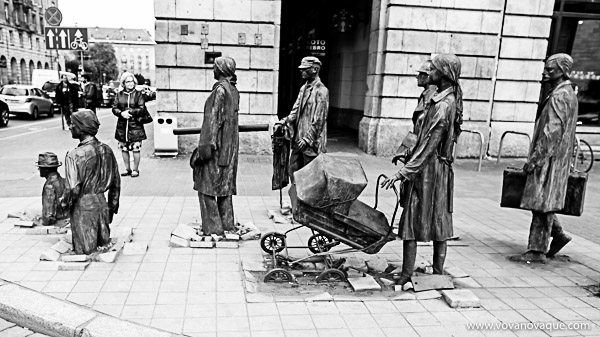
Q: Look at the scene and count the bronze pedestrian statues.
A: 7